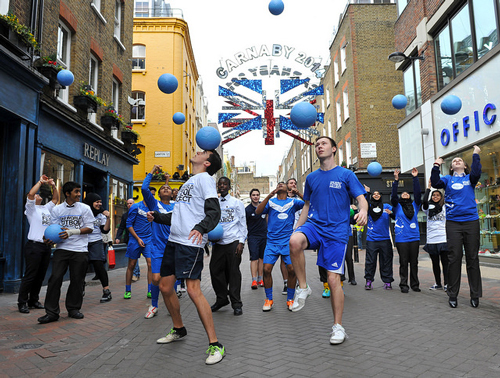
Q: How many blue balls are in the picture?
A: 11